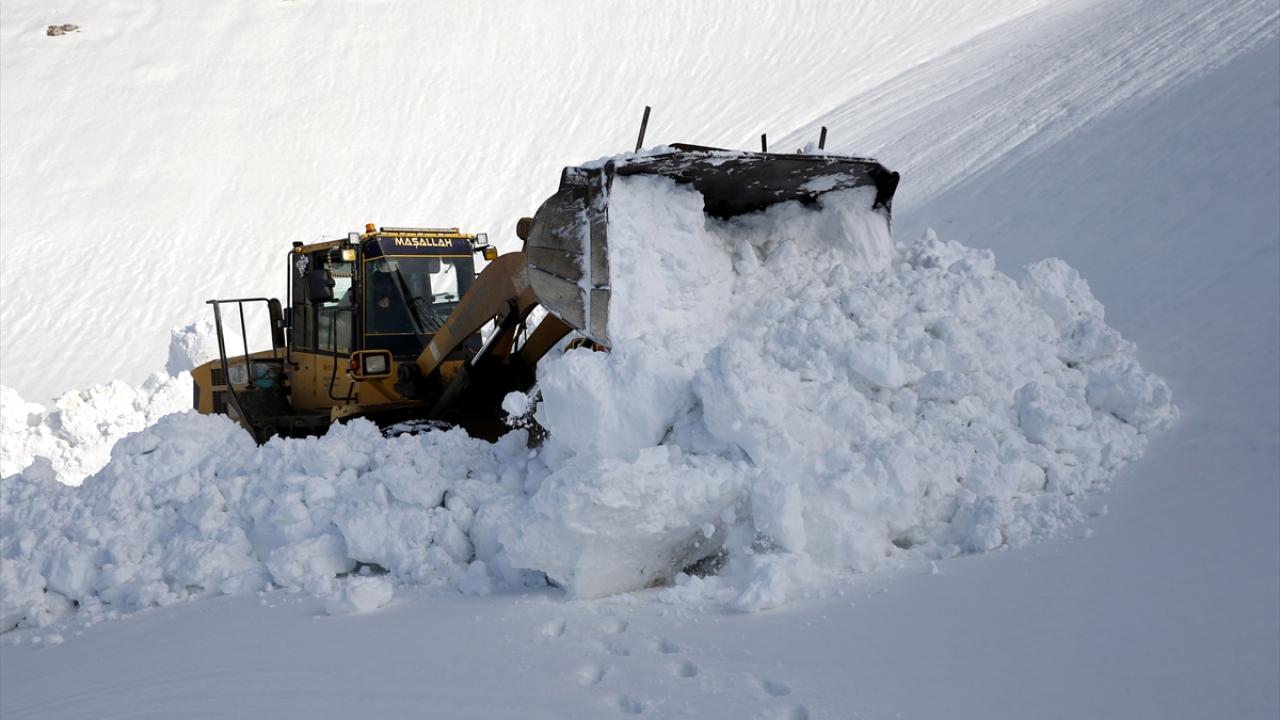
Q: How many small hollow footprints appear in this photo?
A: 9